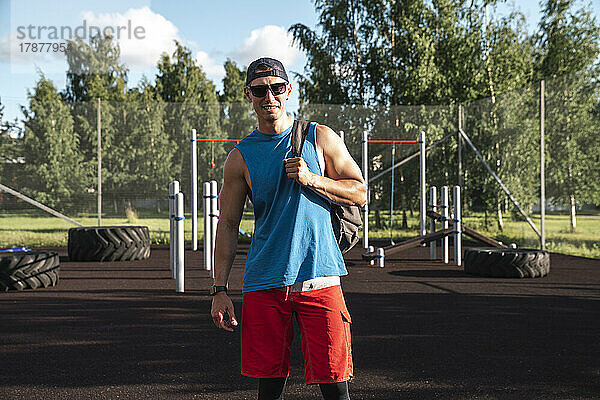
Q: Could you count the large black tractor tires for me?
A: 3